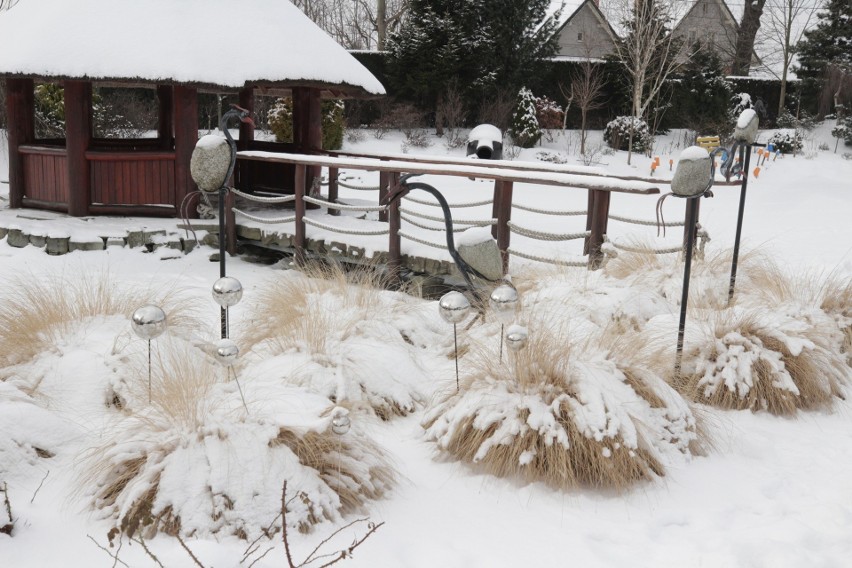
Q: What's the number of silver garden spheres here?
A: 7